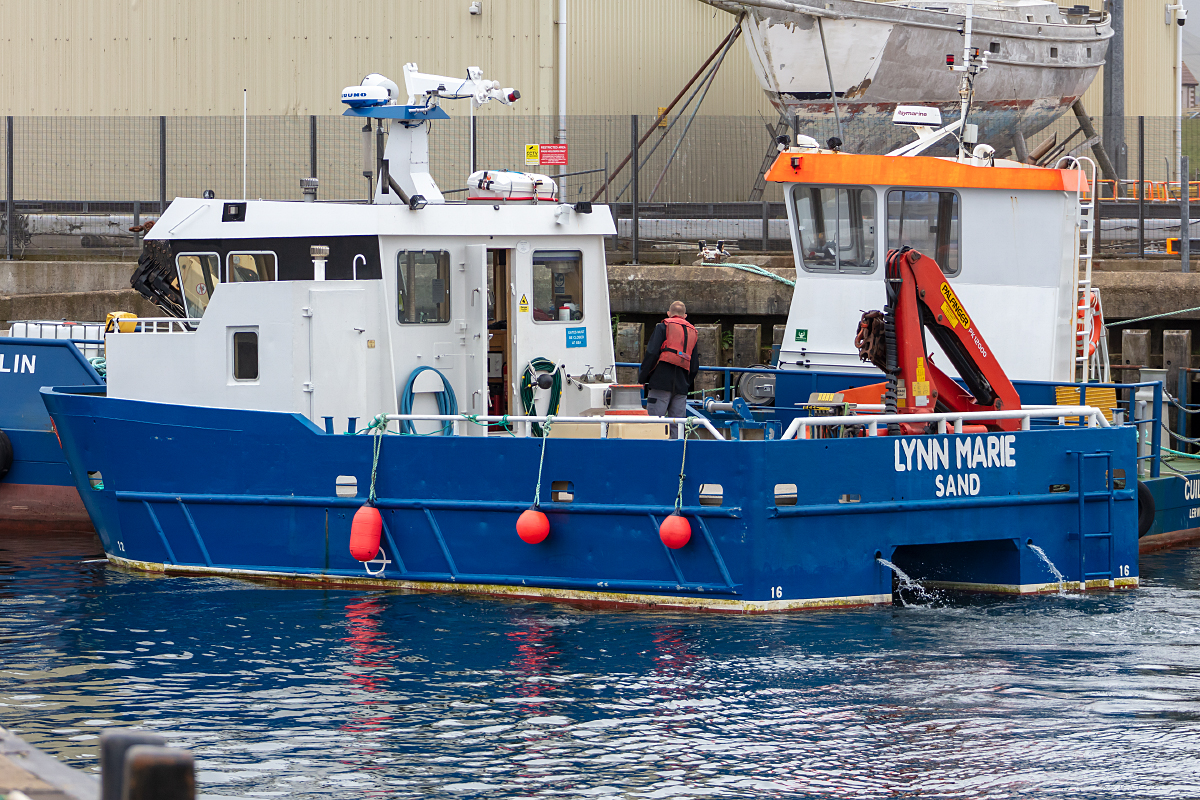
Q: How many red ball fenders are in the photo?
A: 2